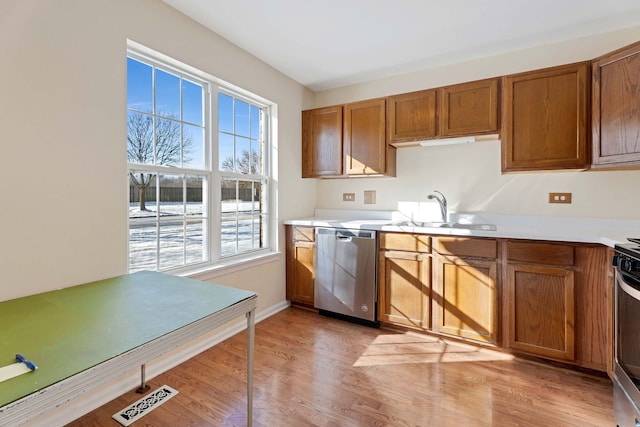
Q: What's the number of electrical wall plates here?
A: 3